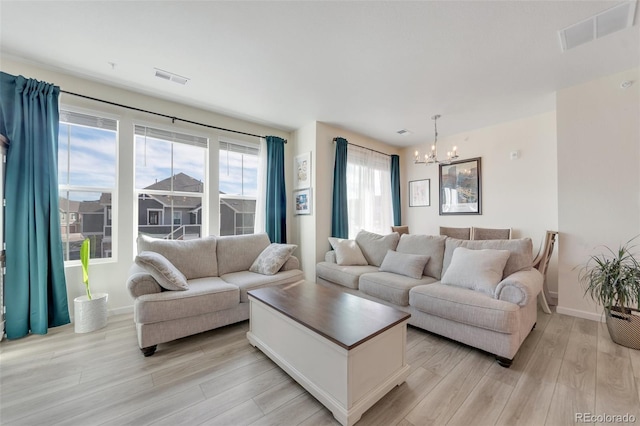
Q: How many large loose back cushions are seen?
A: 5